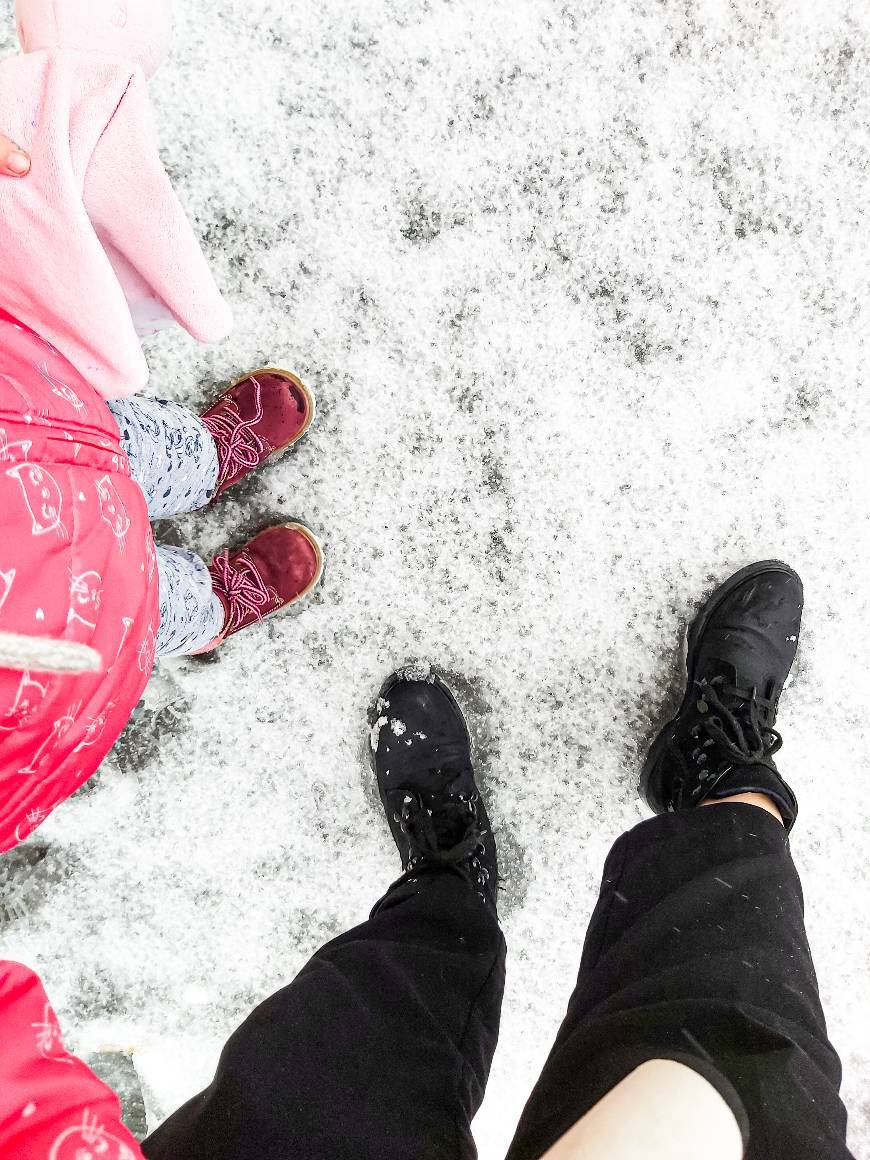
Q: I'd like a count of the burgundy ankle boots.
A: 2